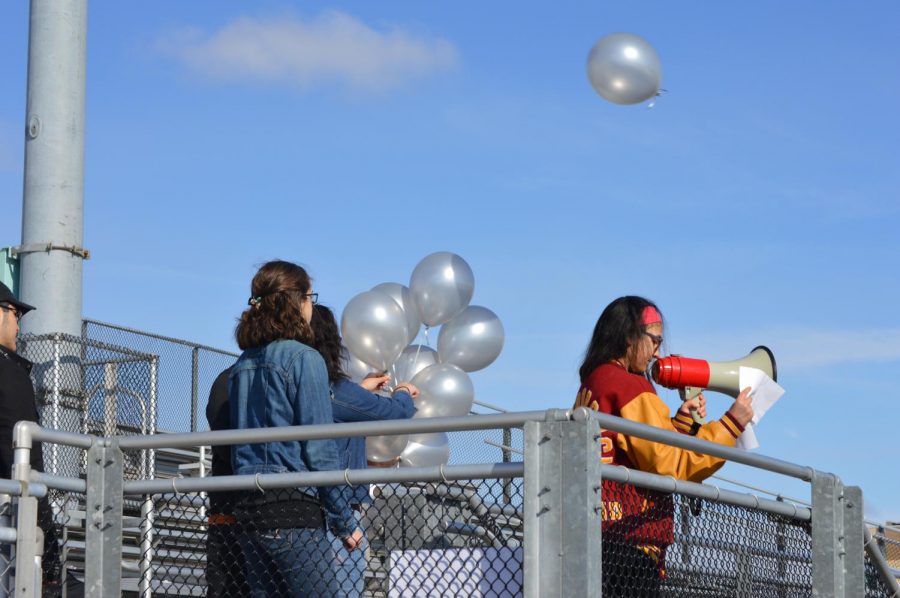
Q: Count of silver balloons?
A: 10